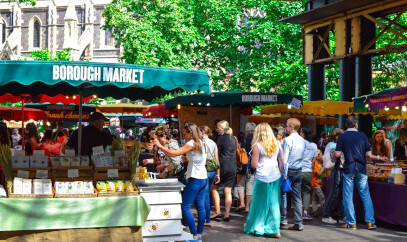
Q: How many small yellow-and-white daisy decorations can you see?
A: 2